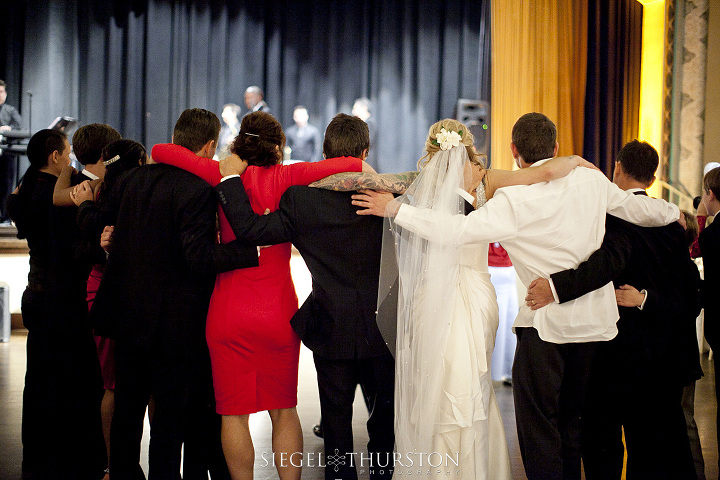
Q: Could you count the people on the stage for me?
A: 5